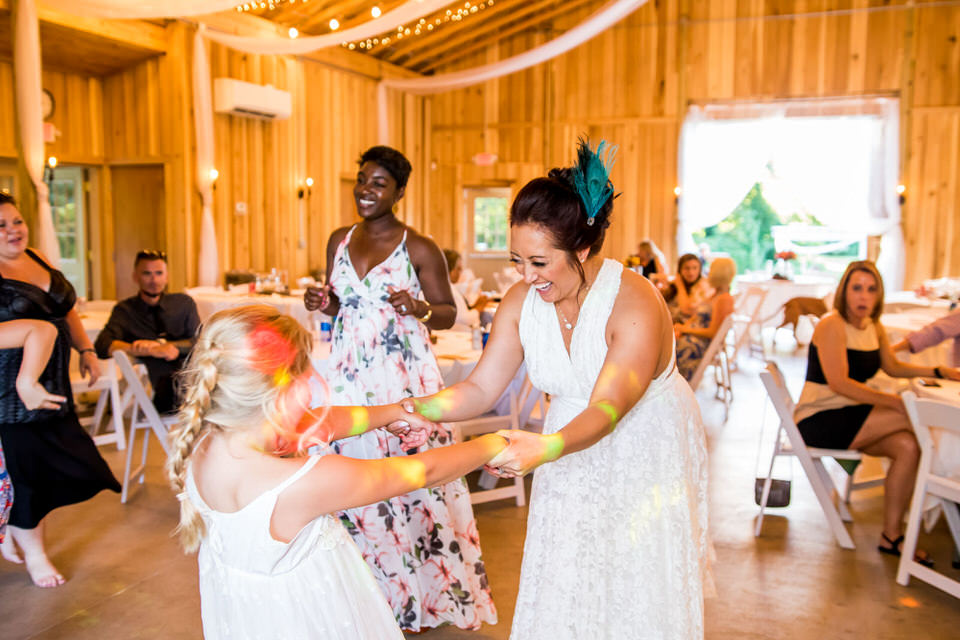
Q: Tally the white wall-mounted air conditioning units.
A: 1